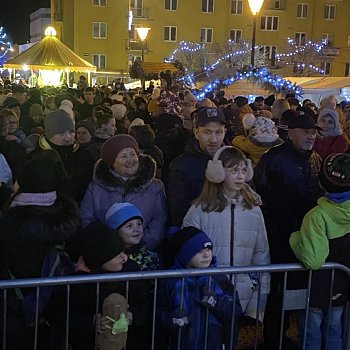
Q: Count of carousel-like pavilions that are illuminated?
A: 1